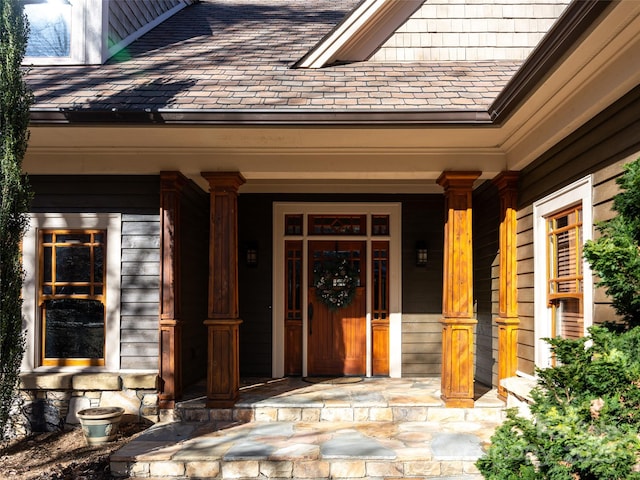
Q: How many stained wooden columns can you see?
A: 4